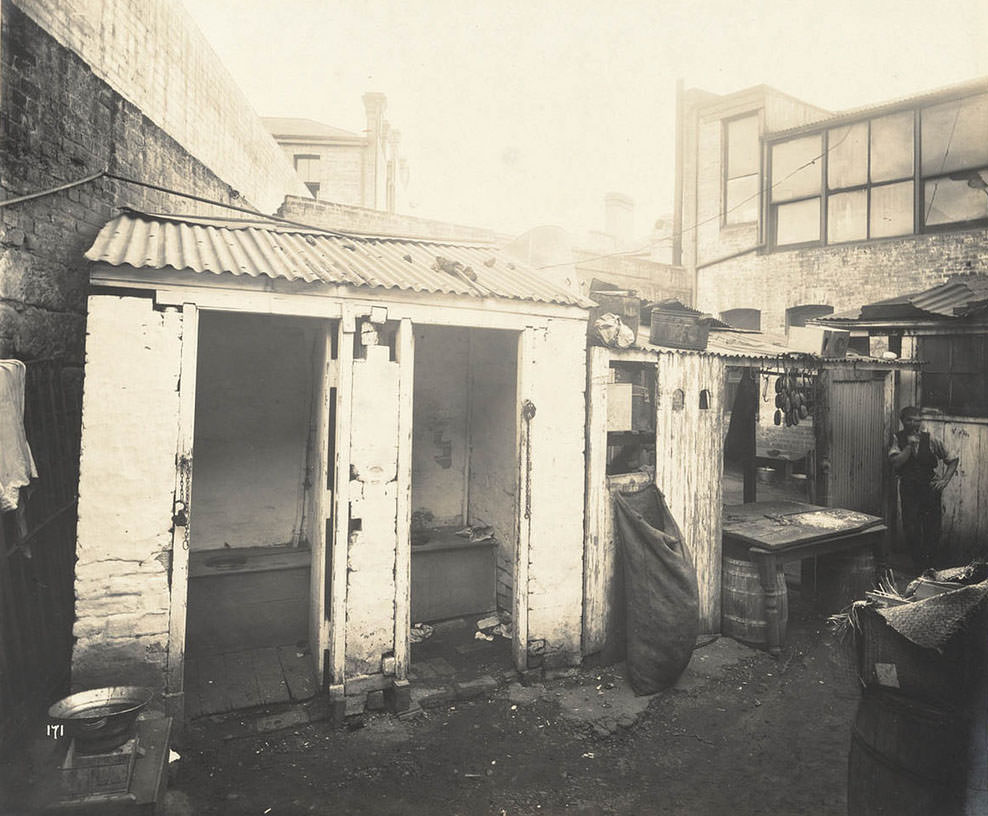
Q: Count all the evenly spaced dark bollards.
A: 0